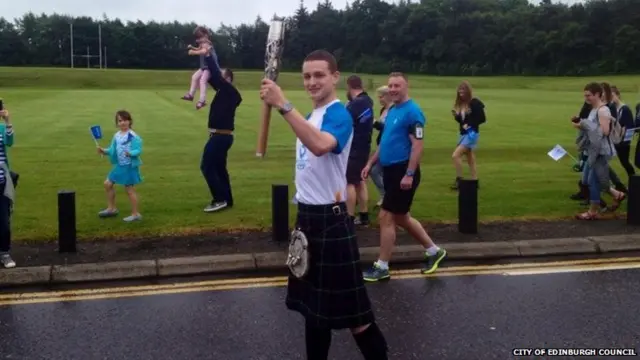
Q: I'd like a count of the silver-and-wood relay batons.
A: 1